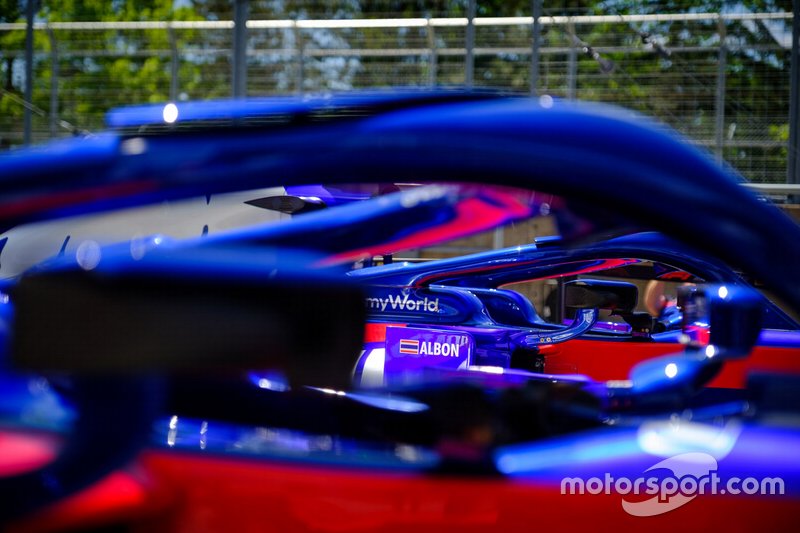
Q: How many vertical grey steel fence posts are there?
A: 11